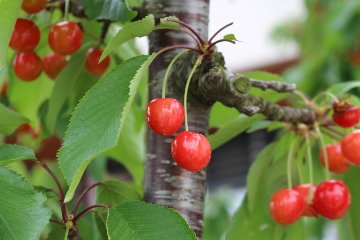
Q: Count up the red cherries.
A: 14